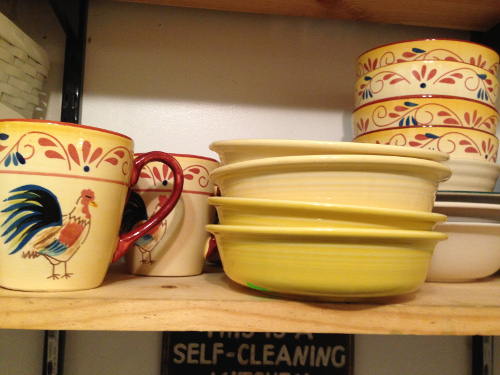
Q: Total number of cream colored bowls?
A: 2